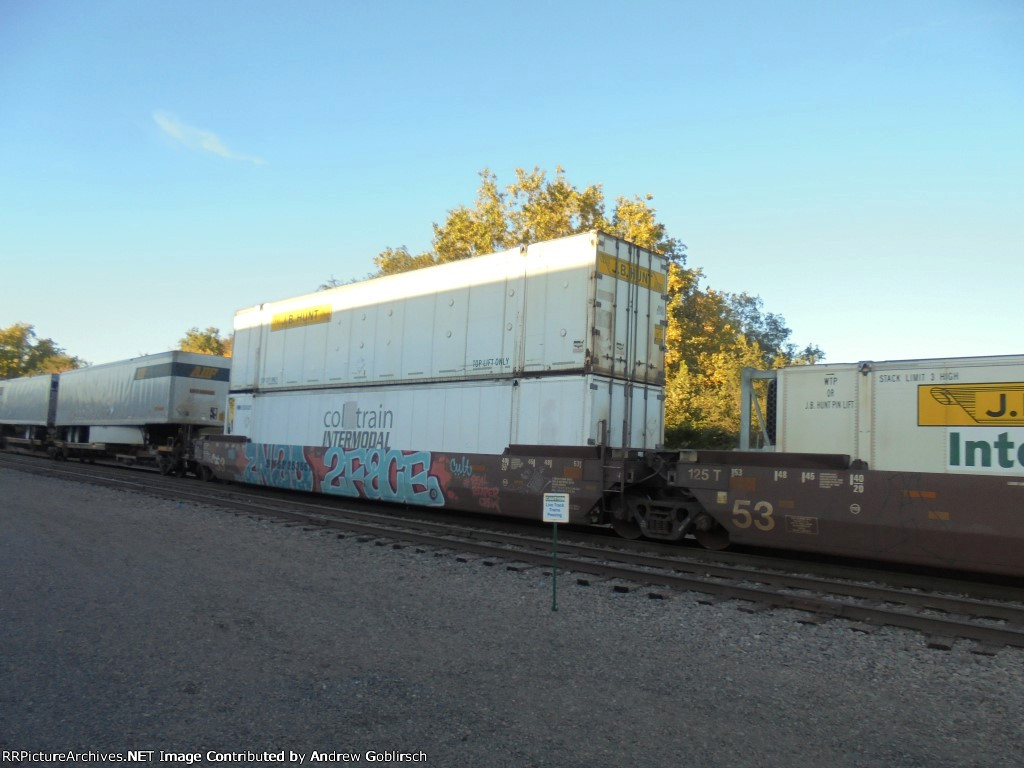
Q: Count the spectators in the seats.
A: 0